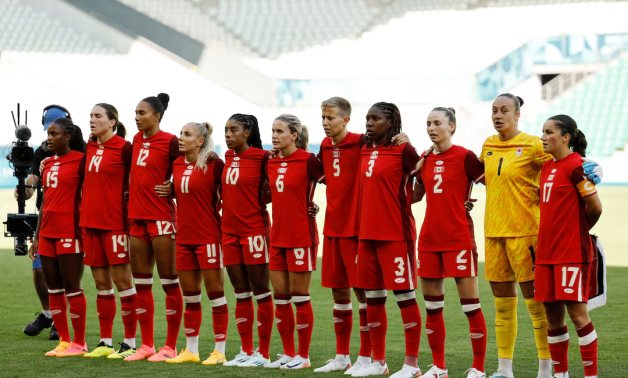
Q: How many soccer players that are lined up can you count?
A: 11